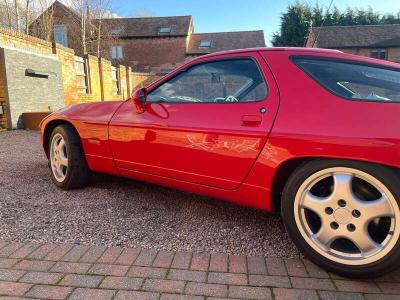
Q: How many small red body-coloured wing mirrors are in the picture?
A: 1